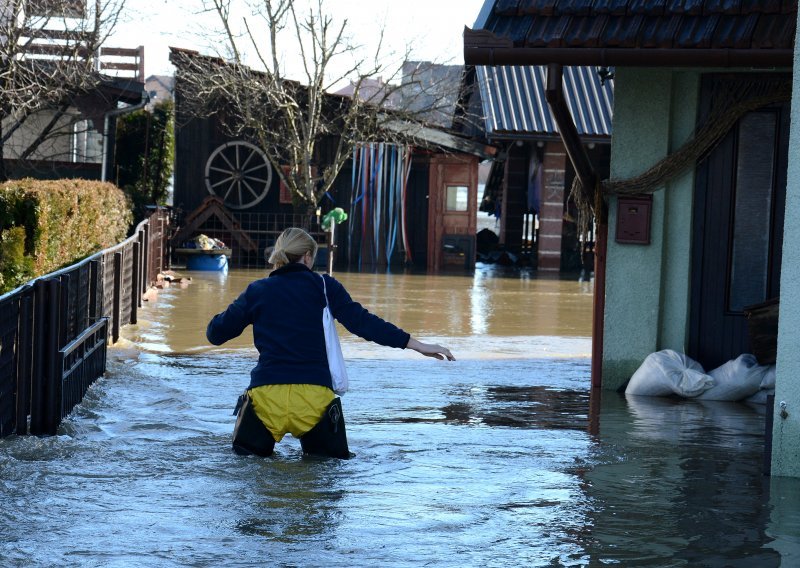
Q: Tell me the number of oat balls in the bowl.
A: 0